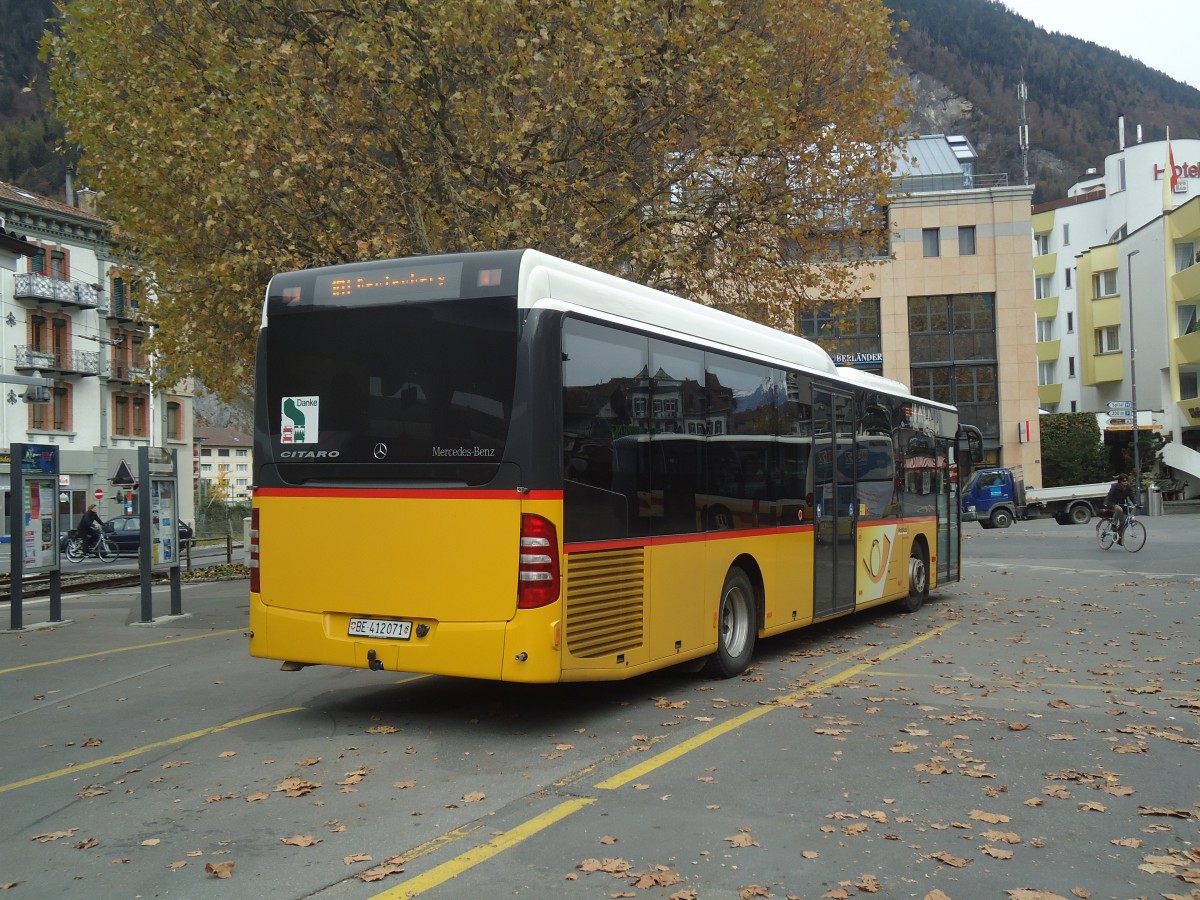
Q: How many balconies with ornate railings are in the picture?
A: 4